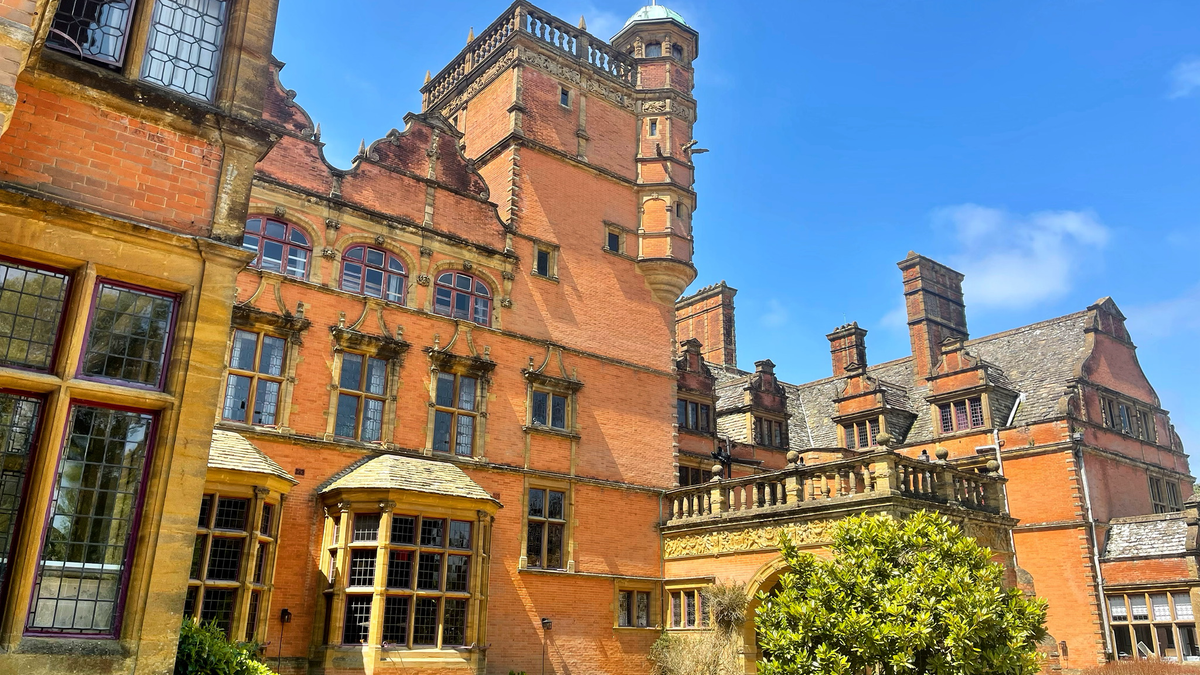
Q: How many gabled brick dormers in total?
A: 4